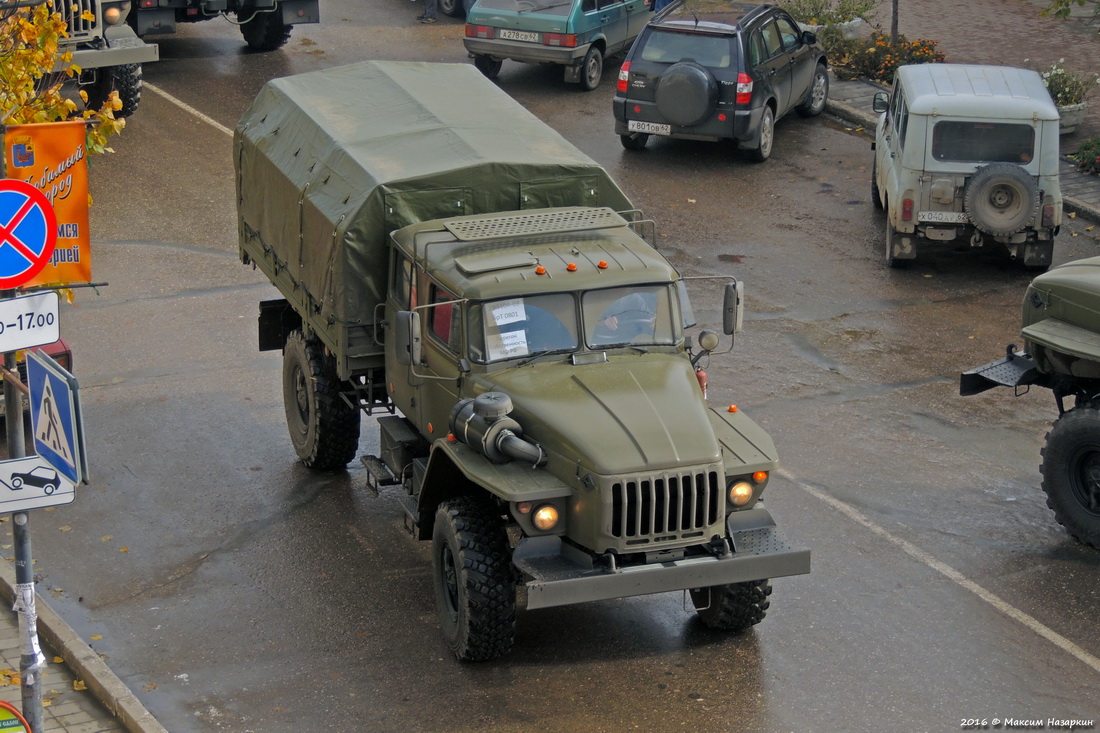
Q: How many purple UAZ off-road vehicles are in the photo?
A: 0